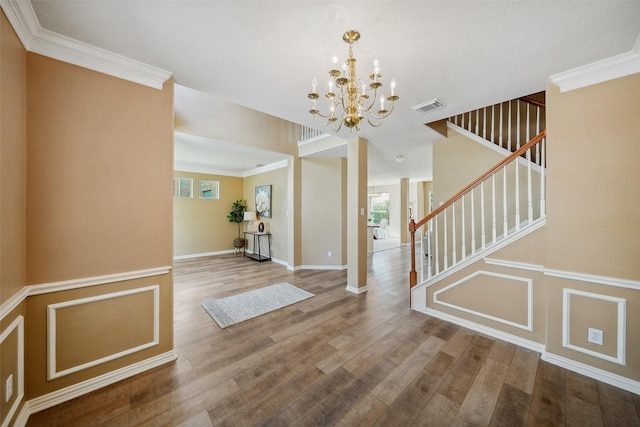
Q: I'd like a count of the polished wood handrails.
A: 2